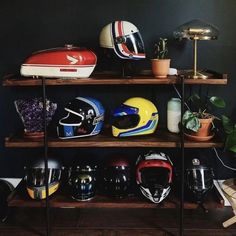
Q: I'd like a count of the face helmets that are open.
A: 3